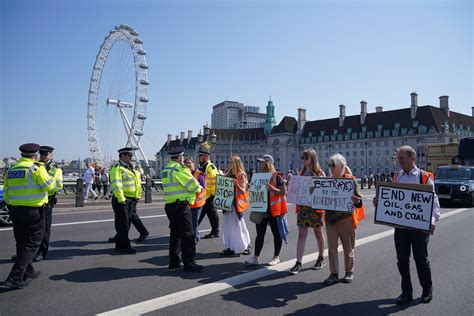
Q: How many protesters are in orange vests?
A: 6